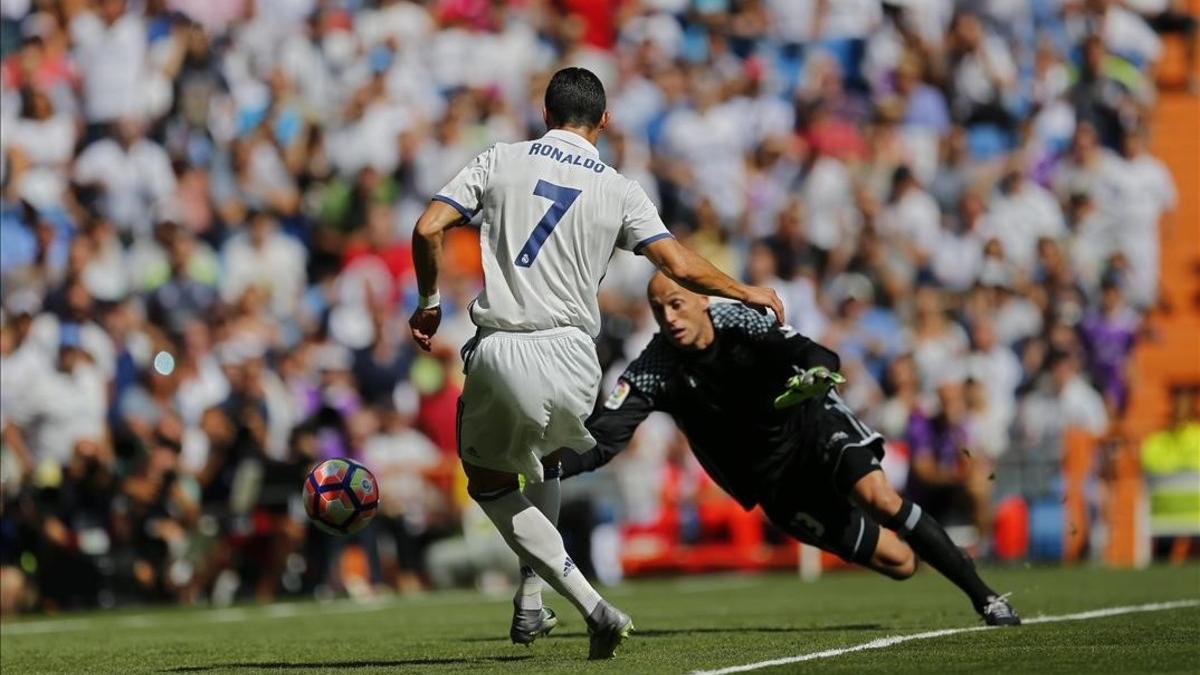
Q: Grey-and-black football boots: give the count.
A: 2